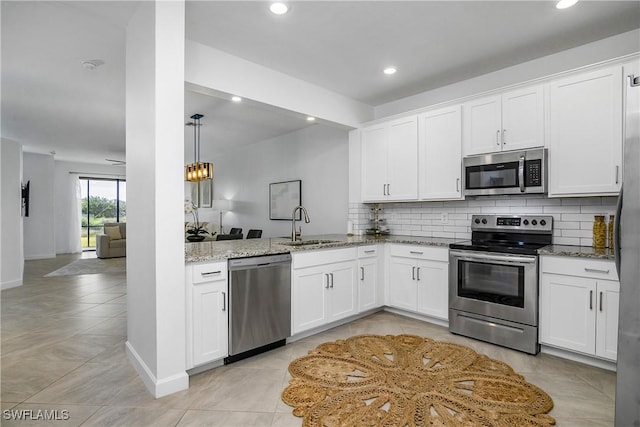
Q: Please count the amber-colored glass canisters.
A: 2